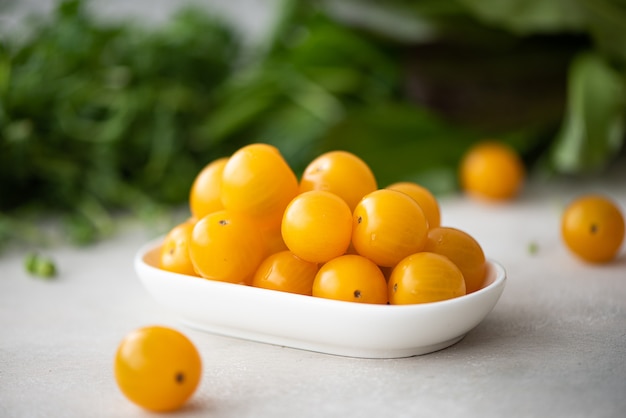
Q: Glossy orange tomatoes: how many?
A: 15